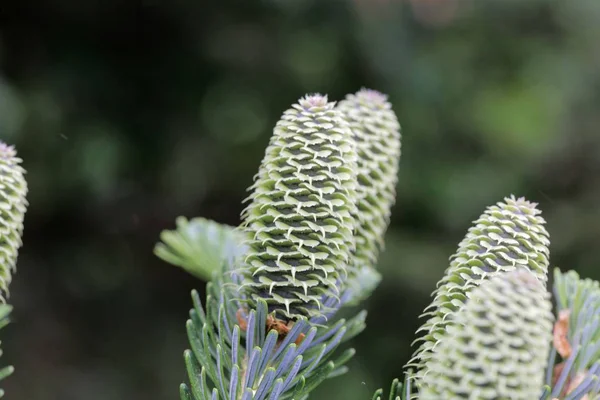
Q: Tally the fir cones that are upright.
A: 5